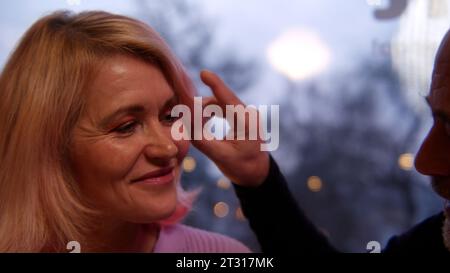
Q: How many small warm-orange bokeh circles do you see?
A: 6